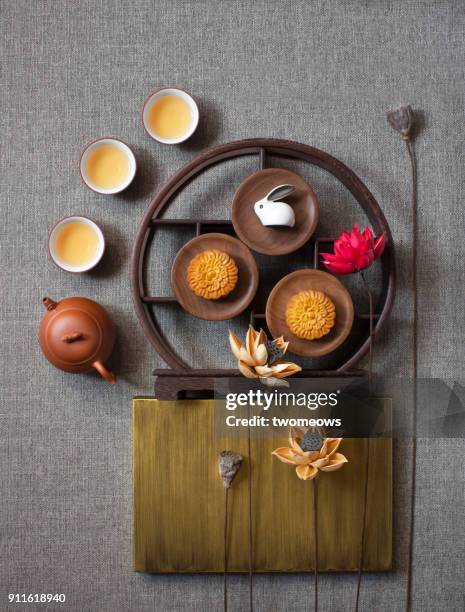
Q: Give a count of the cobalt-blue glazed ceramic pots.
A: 0